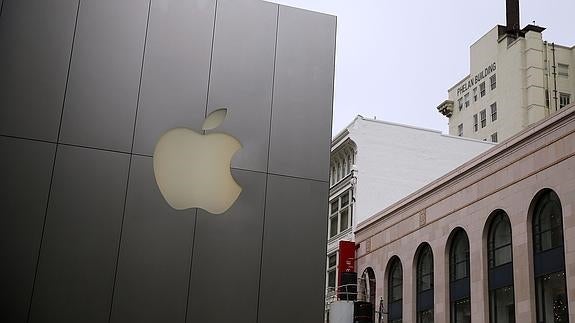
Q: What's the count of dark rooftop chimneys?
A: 1